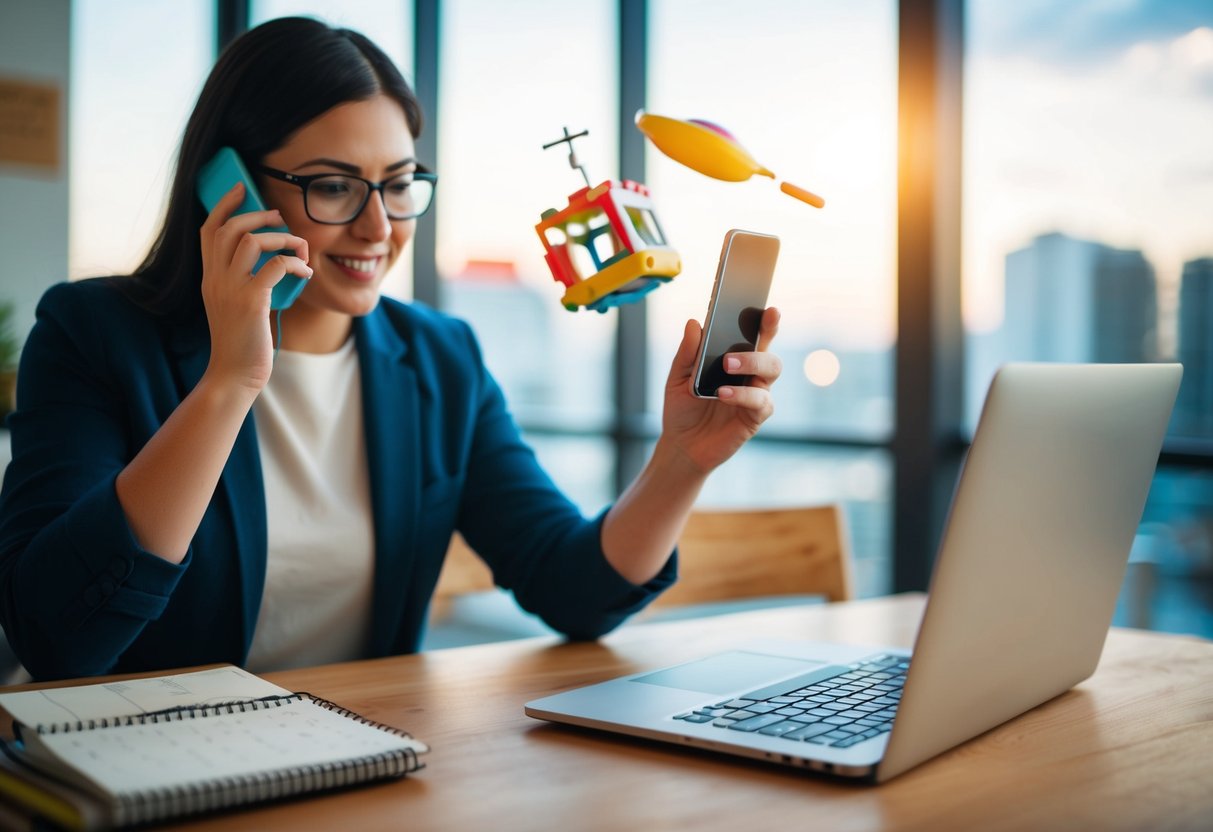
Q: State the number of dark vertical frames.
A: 4